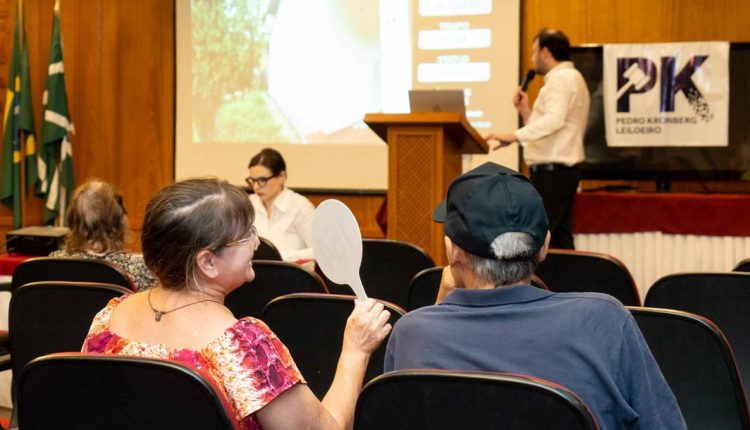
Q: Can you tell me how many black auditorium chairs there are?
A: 13